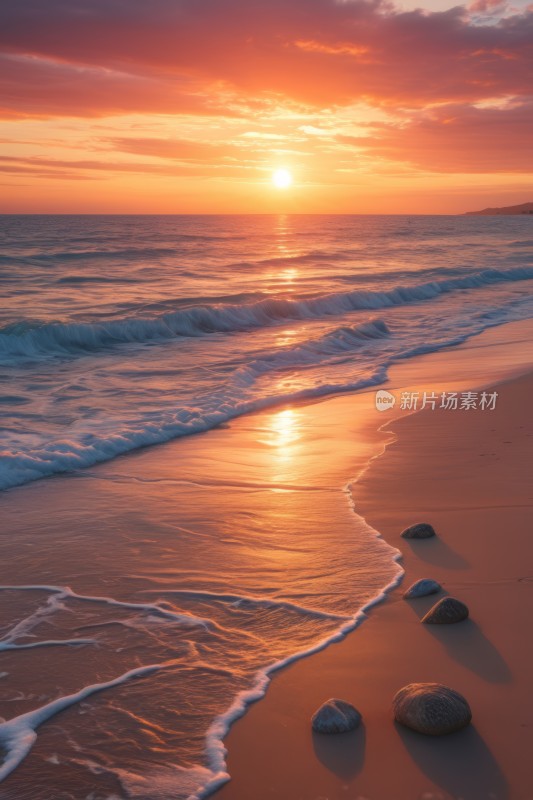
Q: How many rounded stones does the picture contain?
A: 5